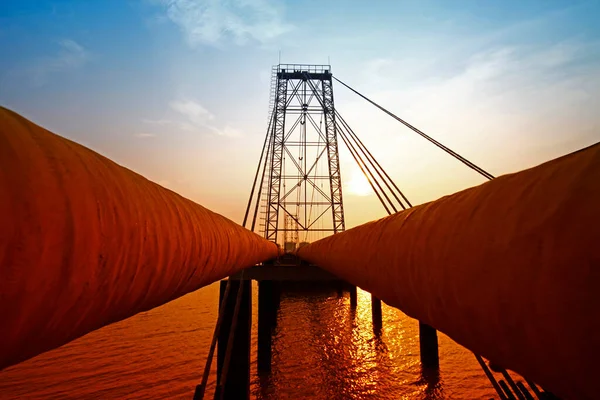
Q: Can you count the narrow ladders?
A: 1